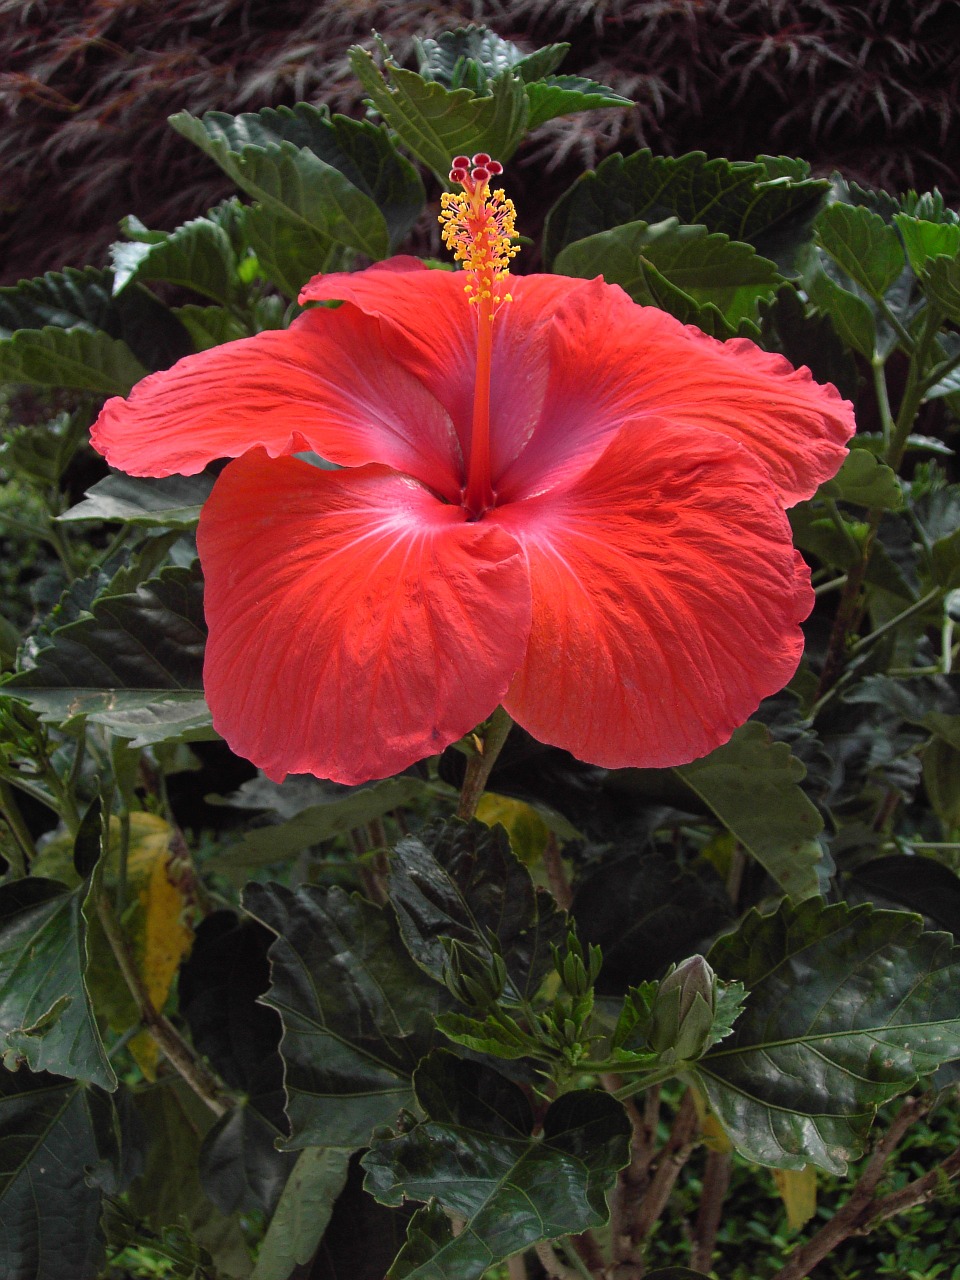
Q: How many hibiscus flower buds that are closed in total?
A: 3